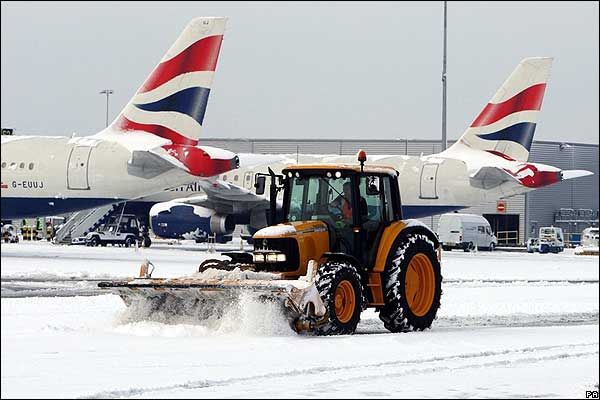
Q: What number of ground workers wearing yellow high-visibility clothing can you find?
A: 0